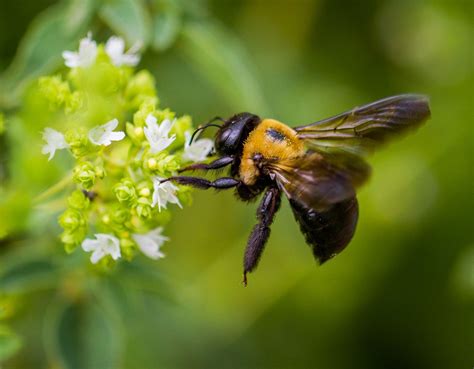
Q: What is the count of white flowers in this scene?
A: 9